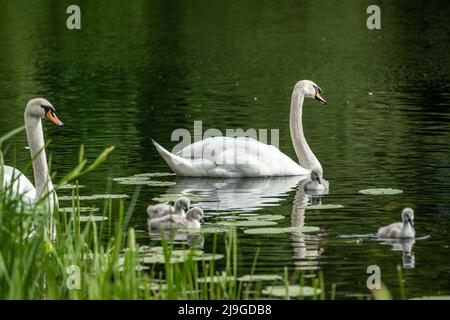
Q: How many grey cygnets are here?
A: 4